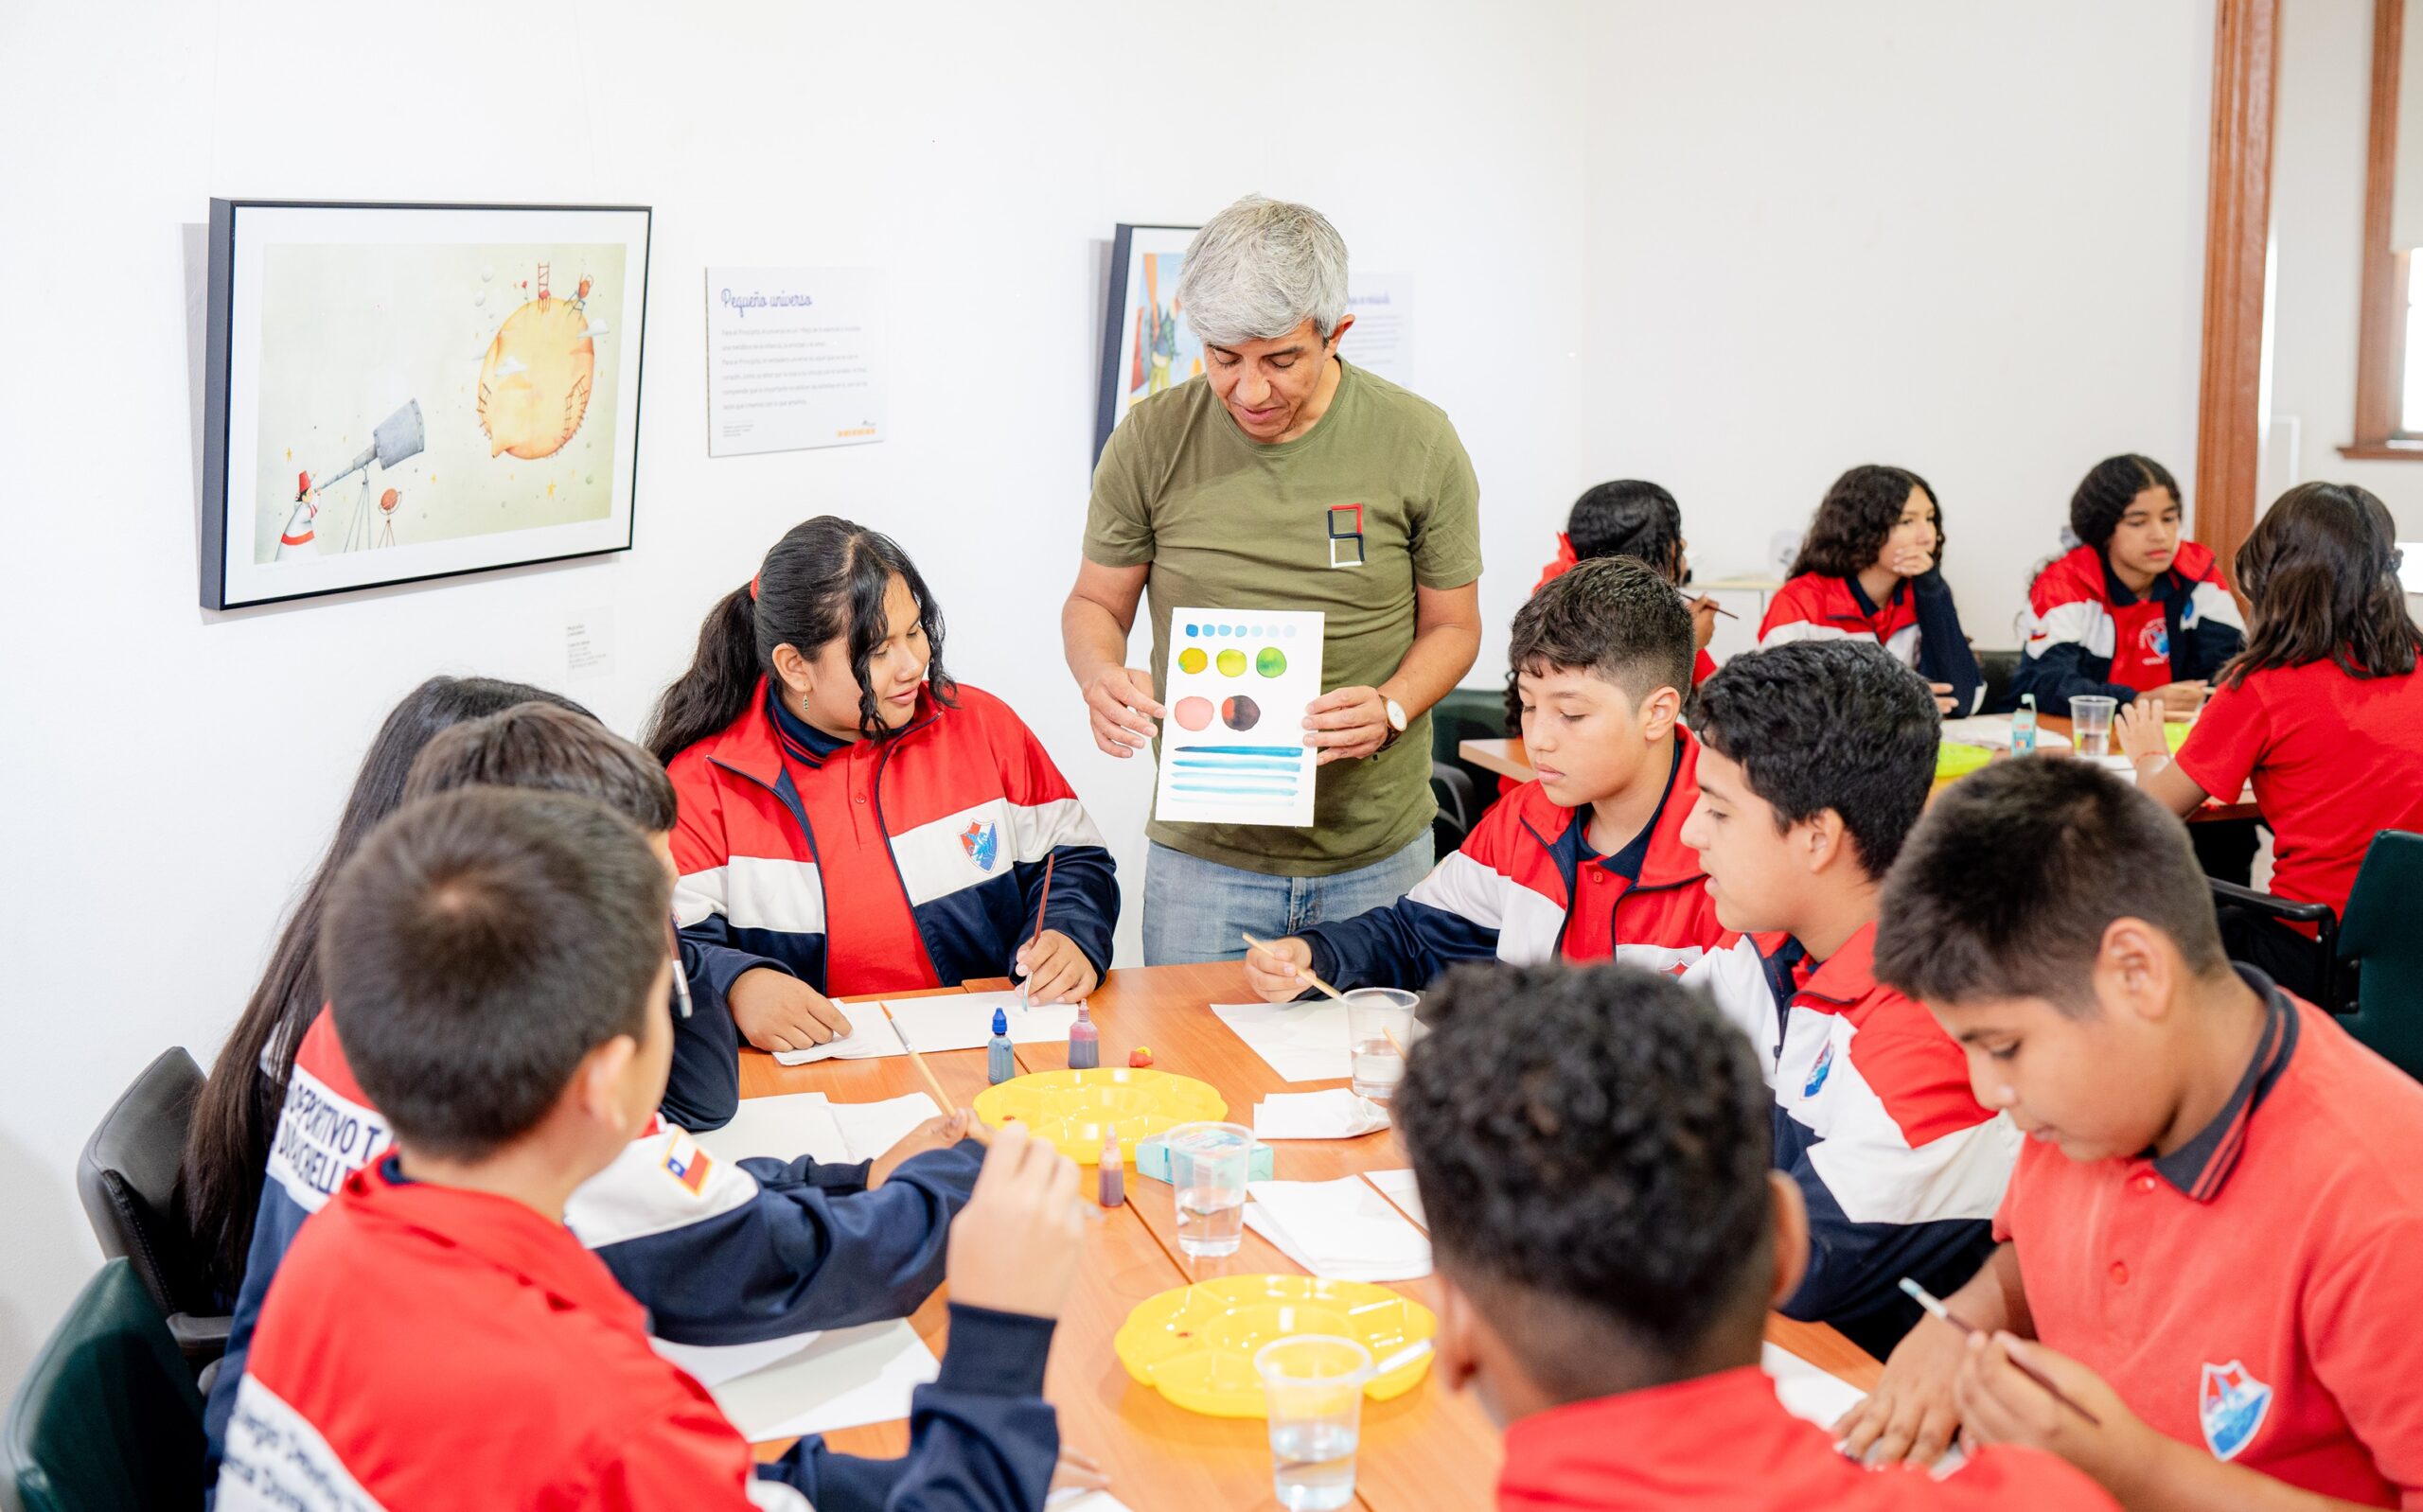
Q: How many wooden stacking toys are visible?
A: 0